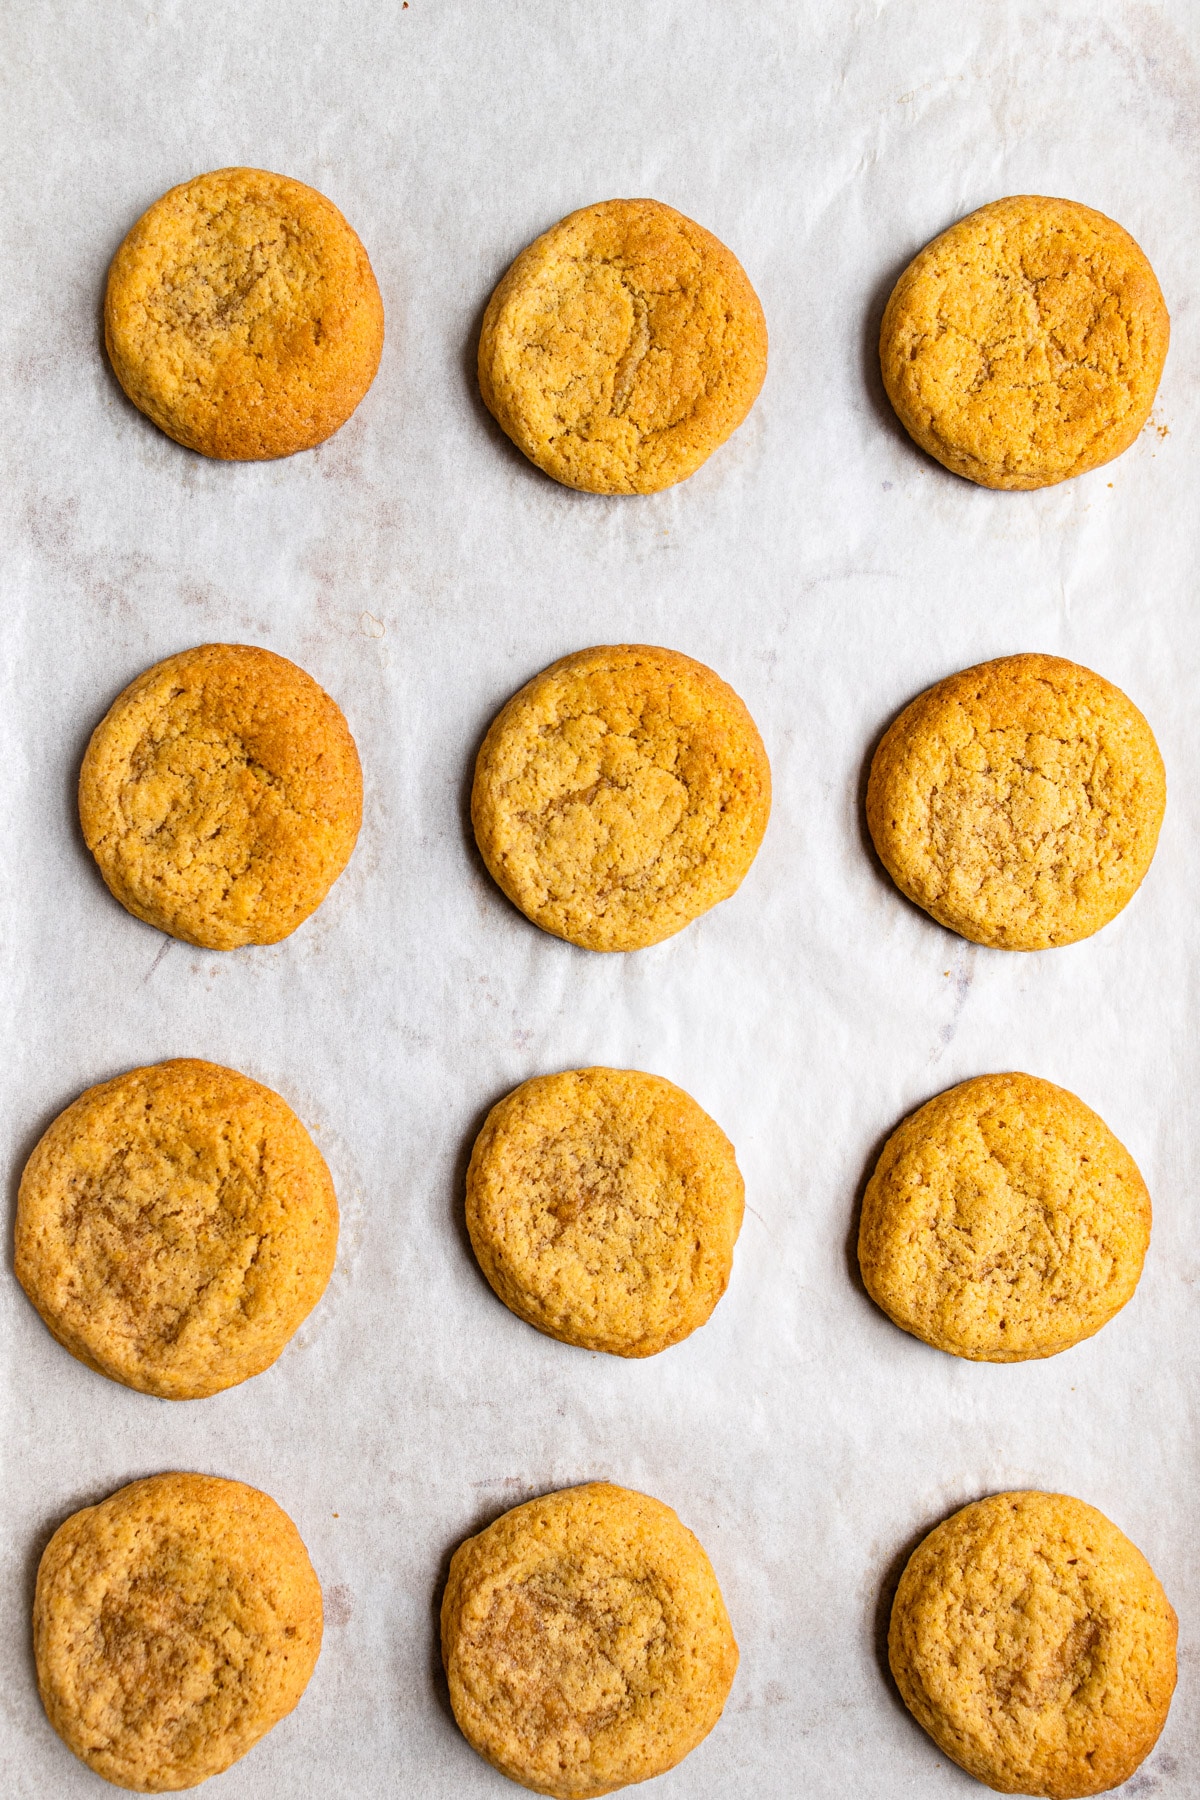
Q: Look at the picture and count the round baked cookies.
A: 12